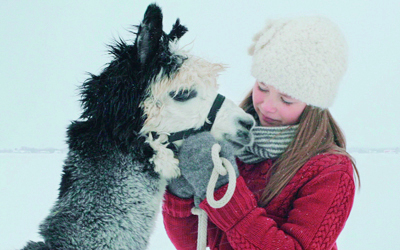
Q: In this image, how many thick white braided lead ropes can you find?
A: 1